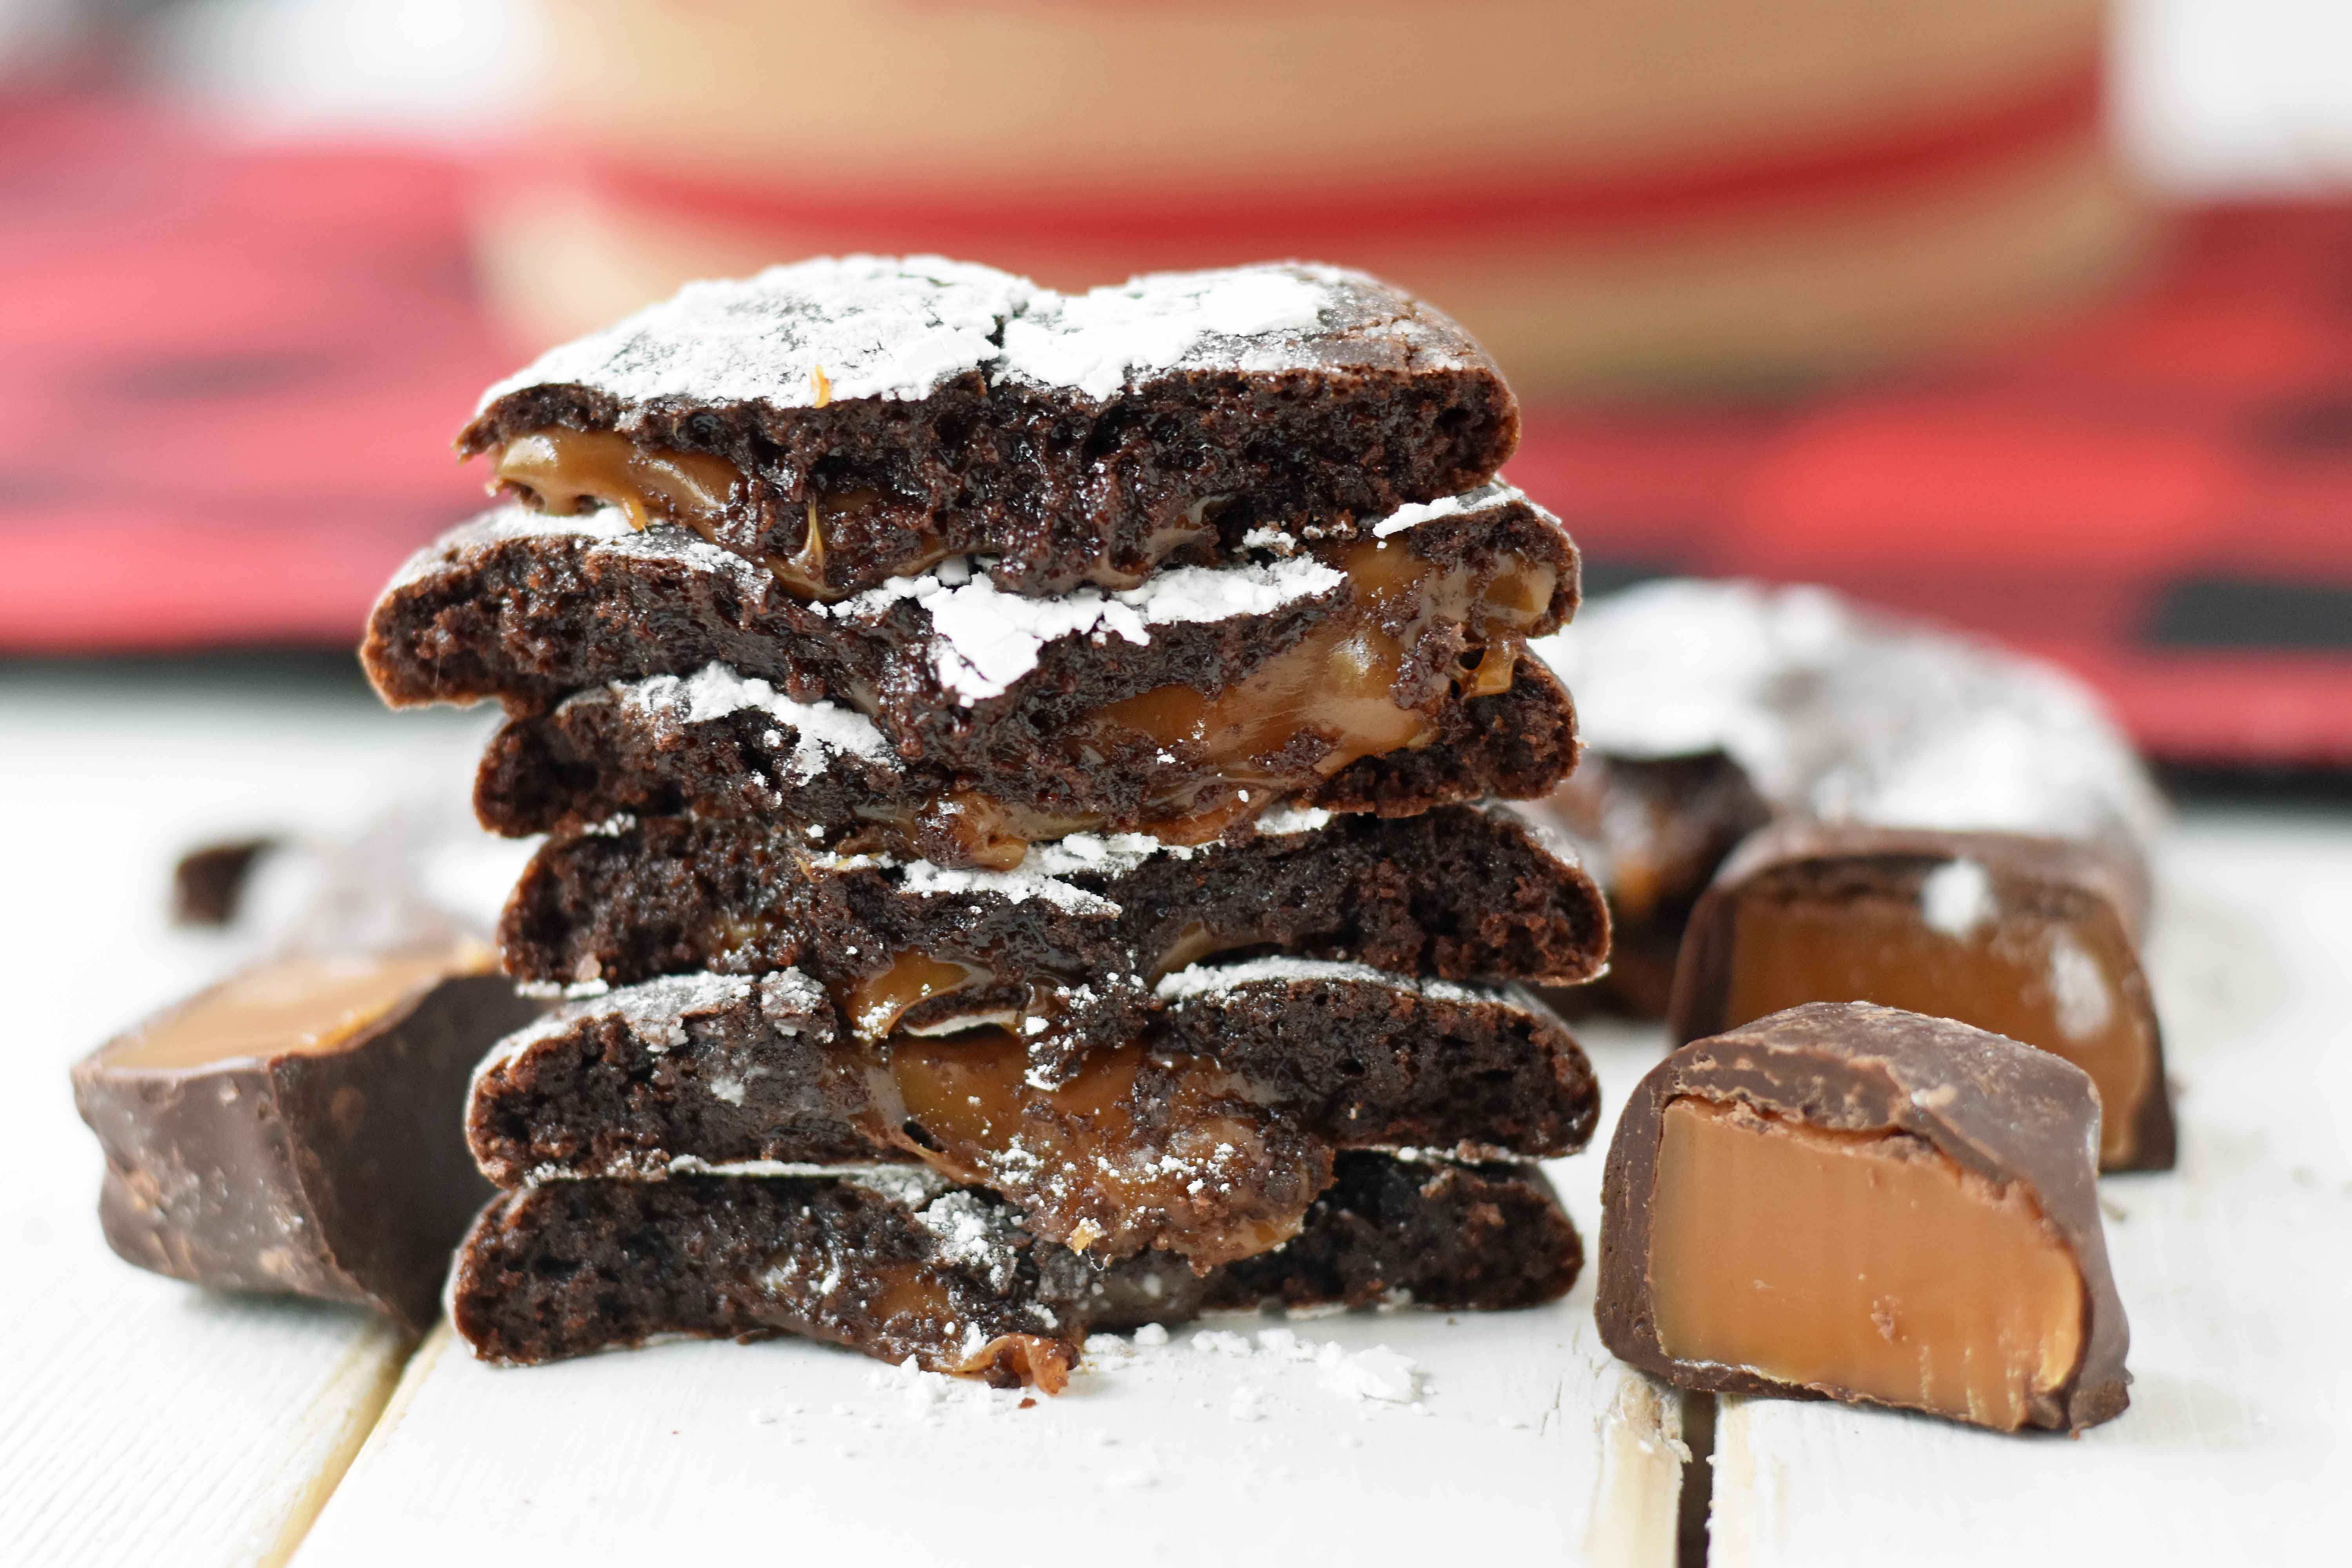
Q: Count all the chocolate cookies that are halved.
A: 6